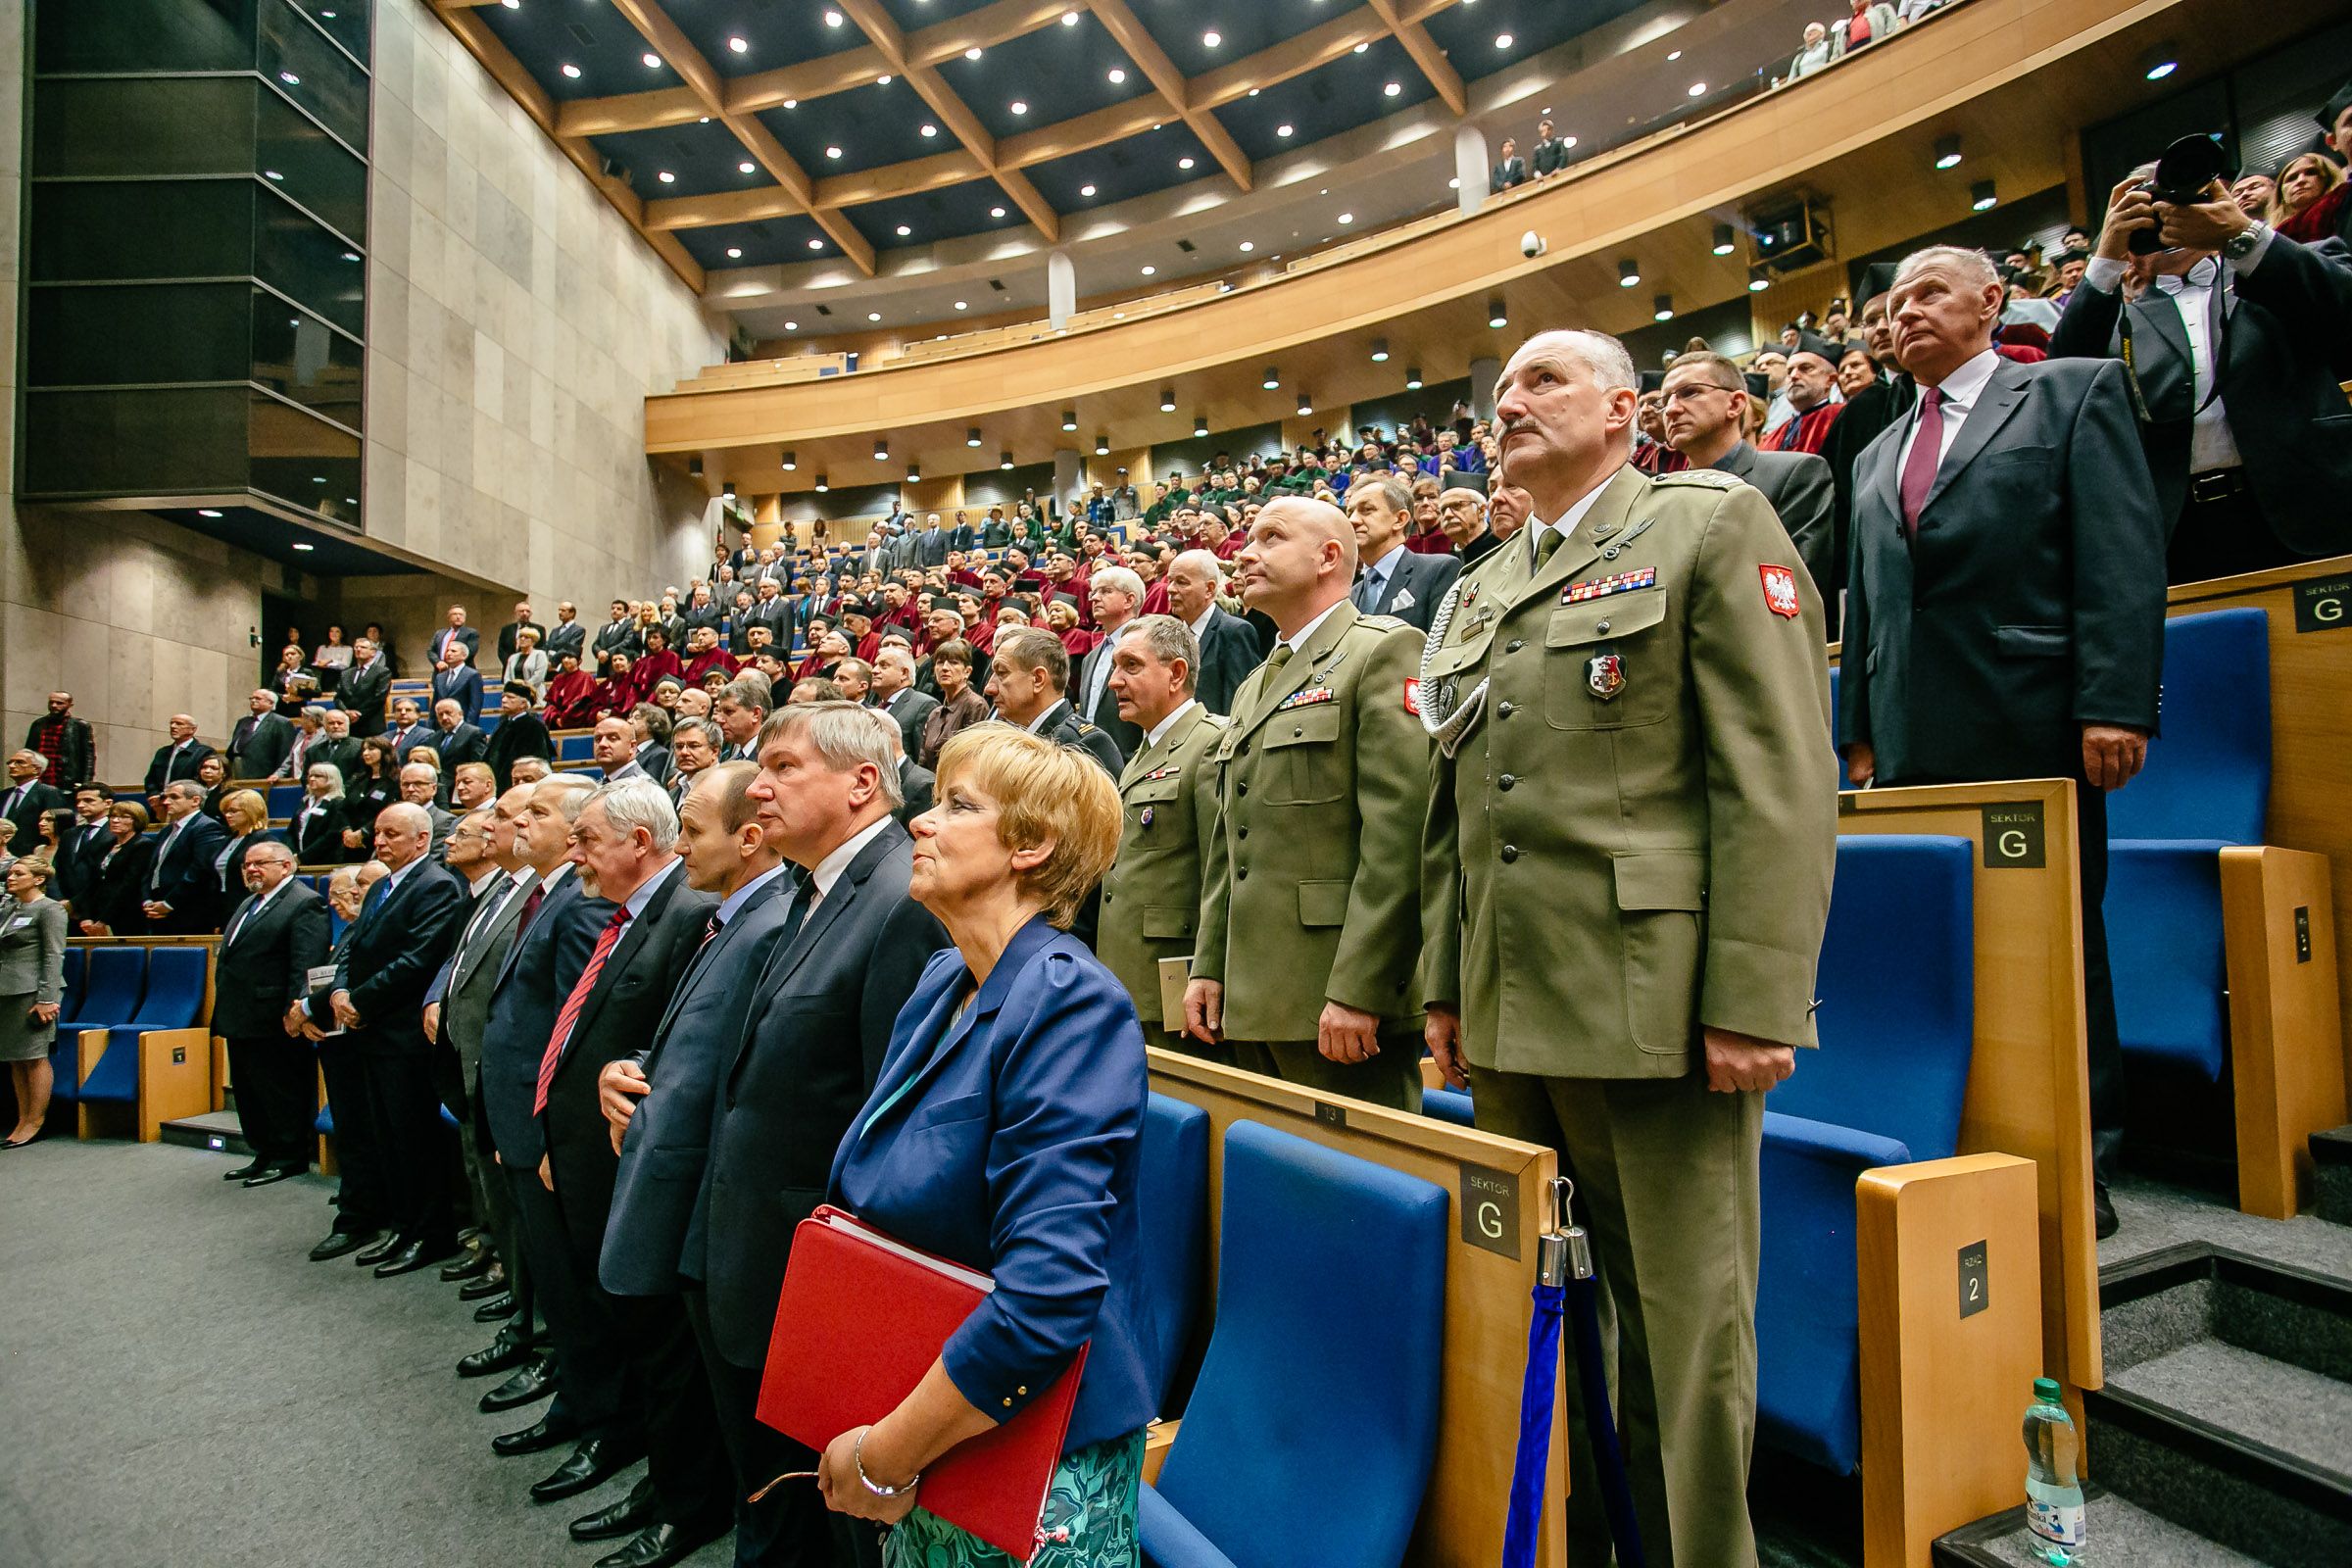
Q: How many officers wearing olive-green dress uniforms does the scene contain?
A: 3